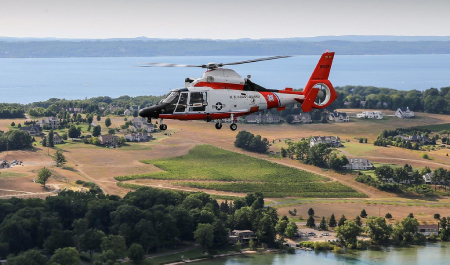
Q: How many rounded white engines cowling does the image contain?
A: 1